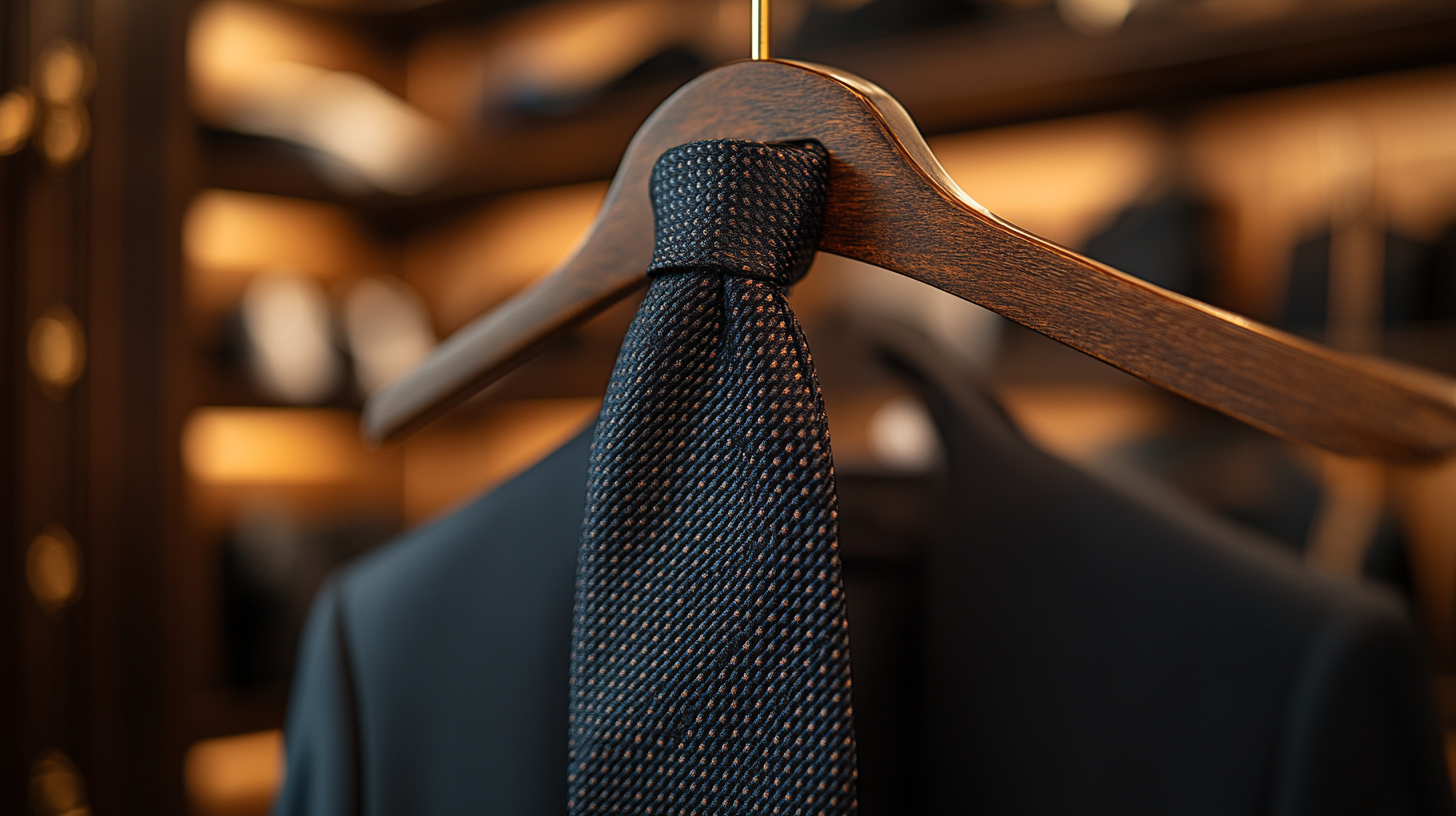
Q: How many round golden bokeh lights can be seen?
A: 6